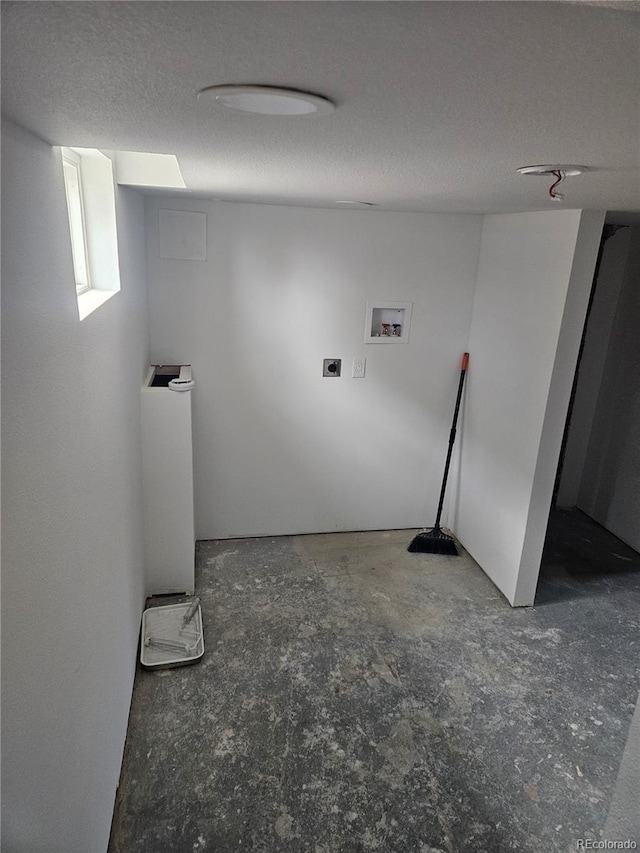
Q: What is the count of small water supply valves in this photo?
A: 2